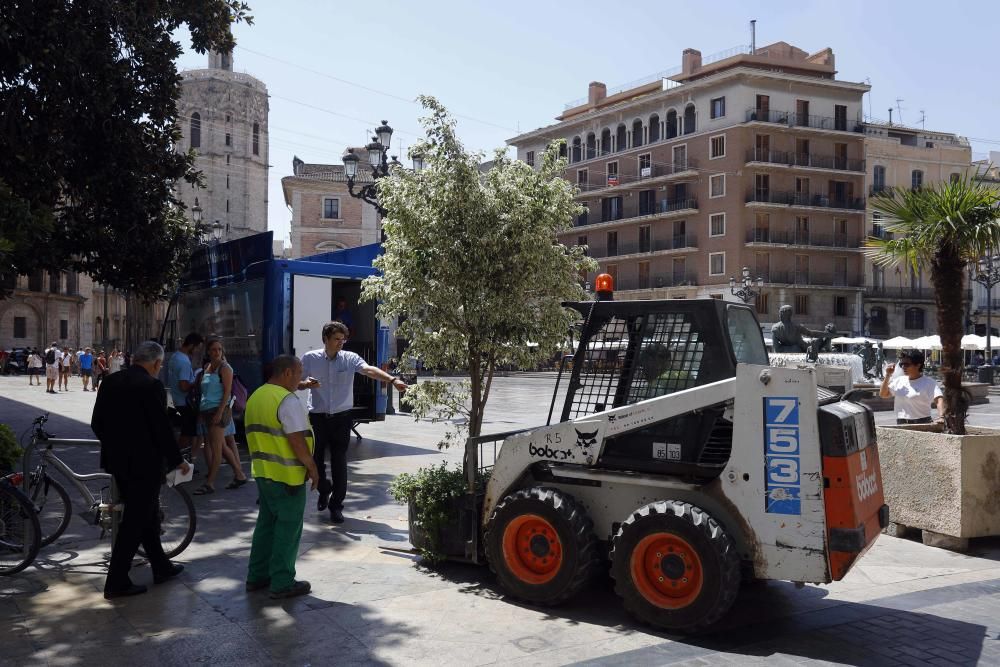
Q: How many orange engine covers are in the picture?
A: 1